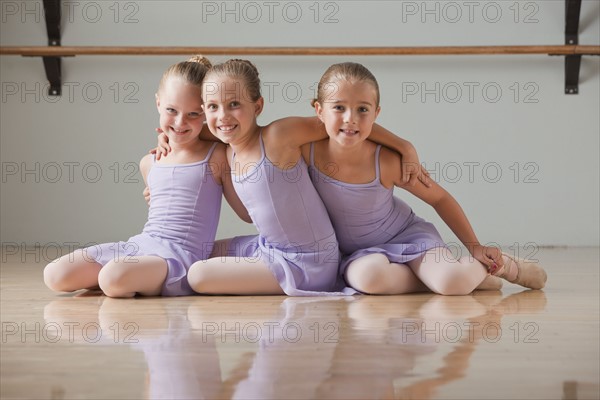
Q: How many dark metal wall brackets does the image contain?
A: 2